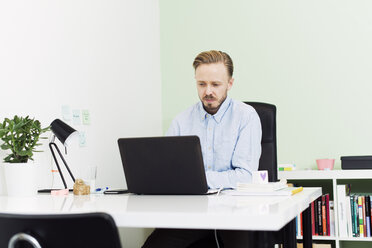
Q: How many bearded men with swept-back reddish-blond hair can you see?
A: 1